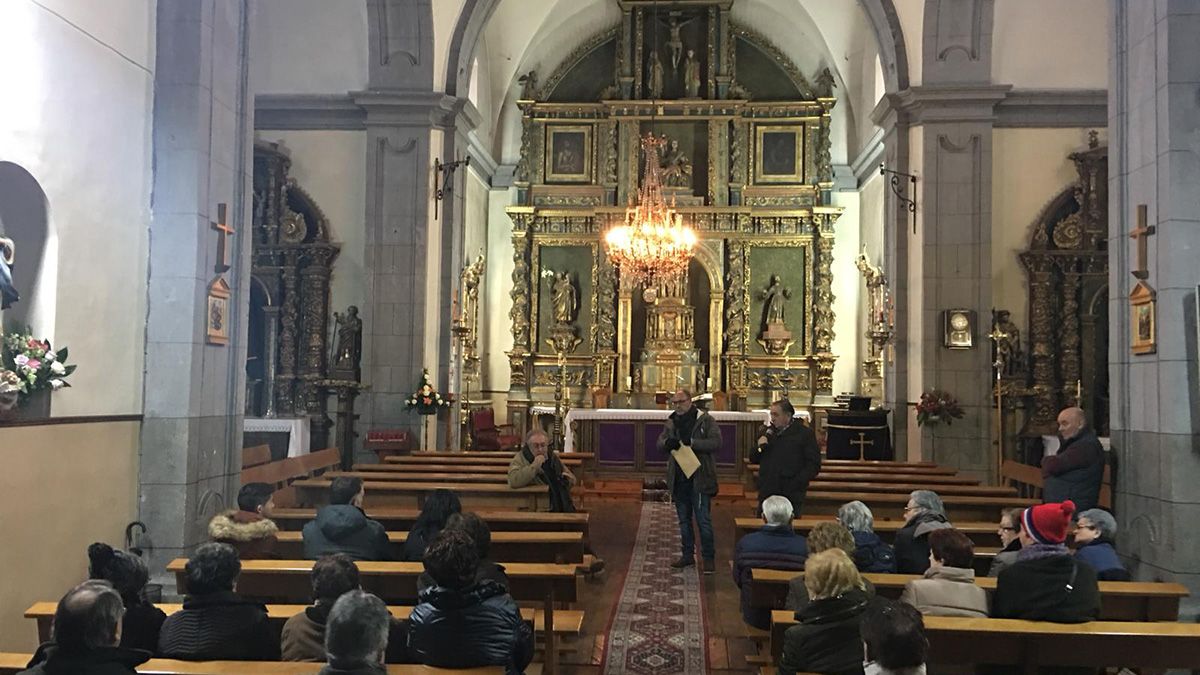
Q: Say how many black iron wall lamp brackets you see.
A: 2